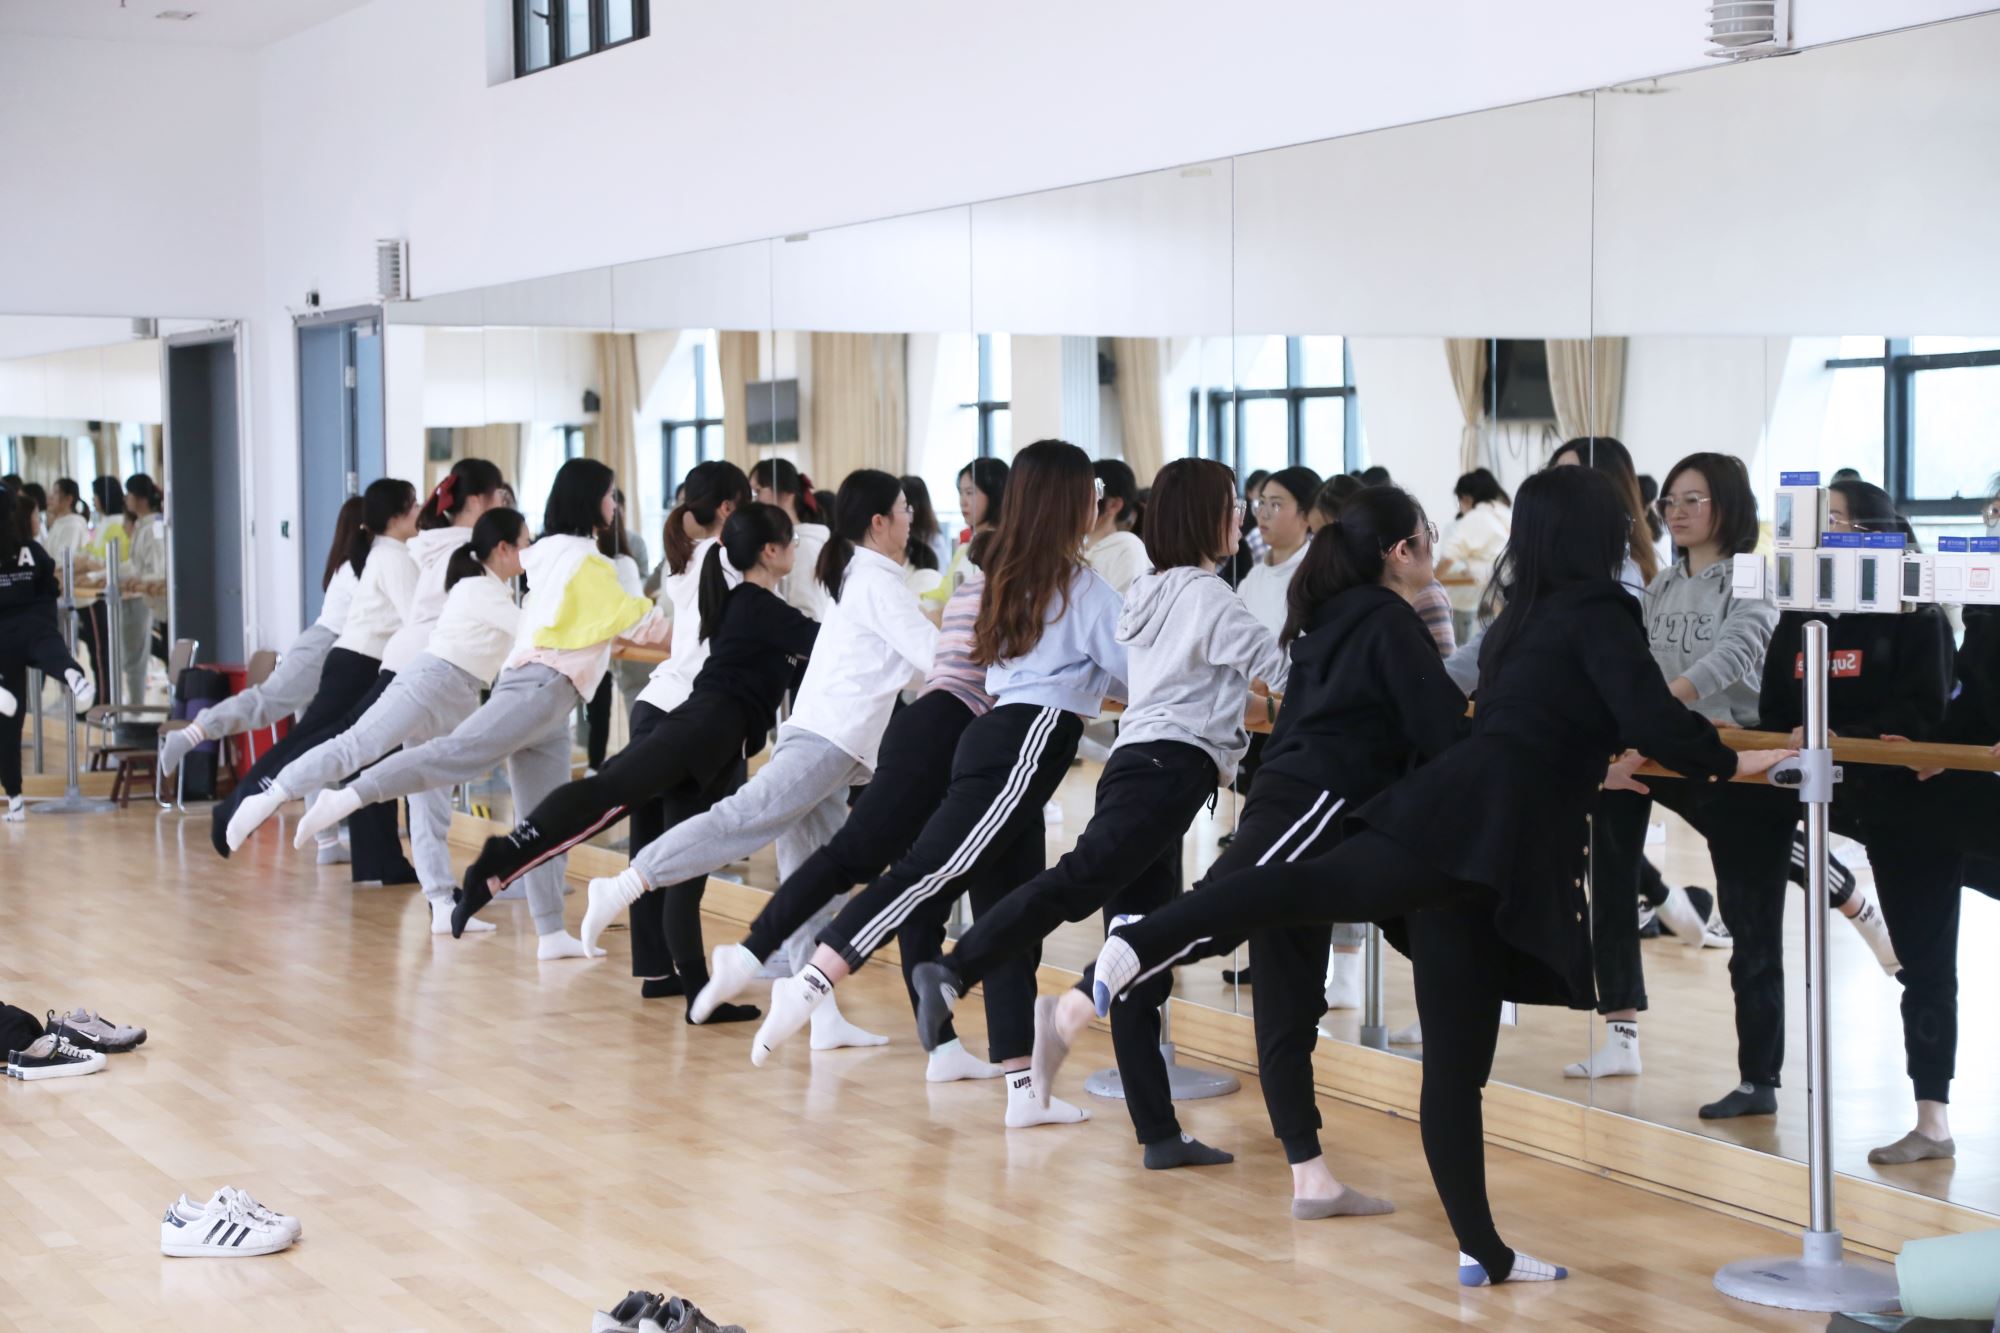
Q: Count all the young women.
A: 14